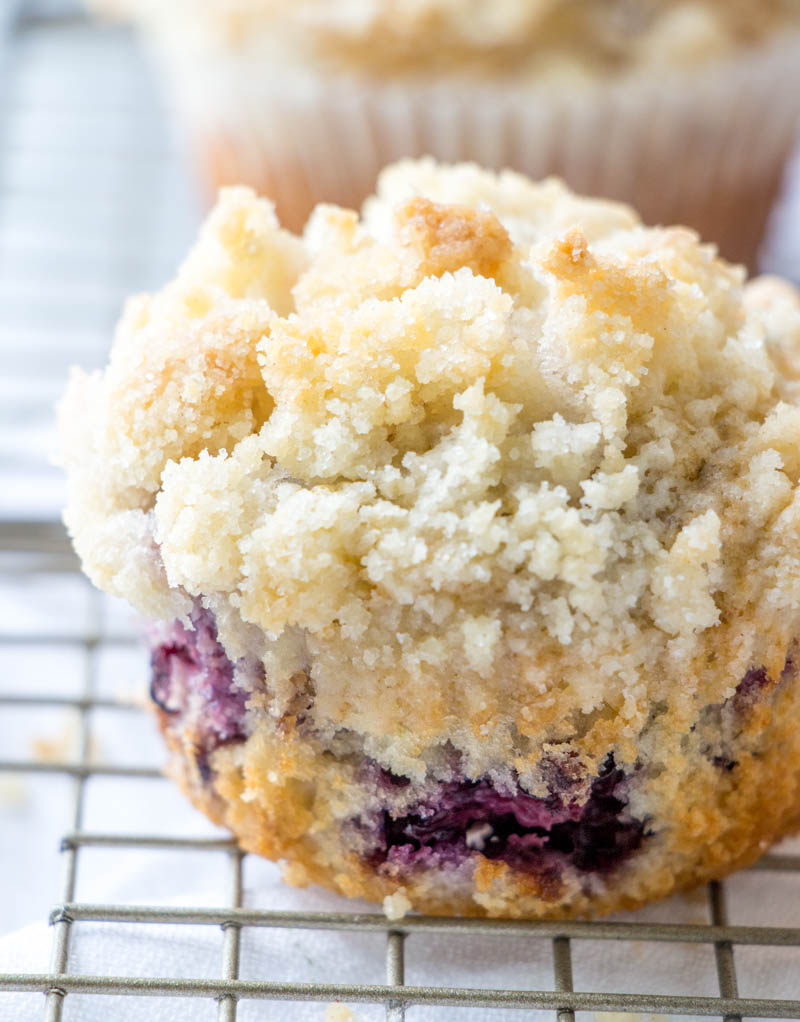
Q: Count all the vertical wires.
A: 5